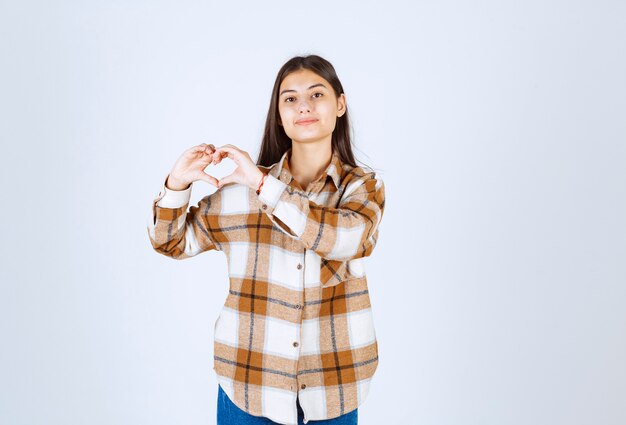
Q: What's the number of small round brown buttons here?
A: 5